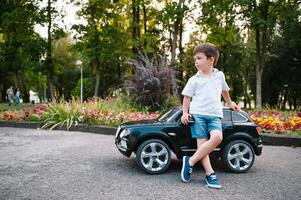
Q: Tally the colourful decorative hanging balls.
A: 0